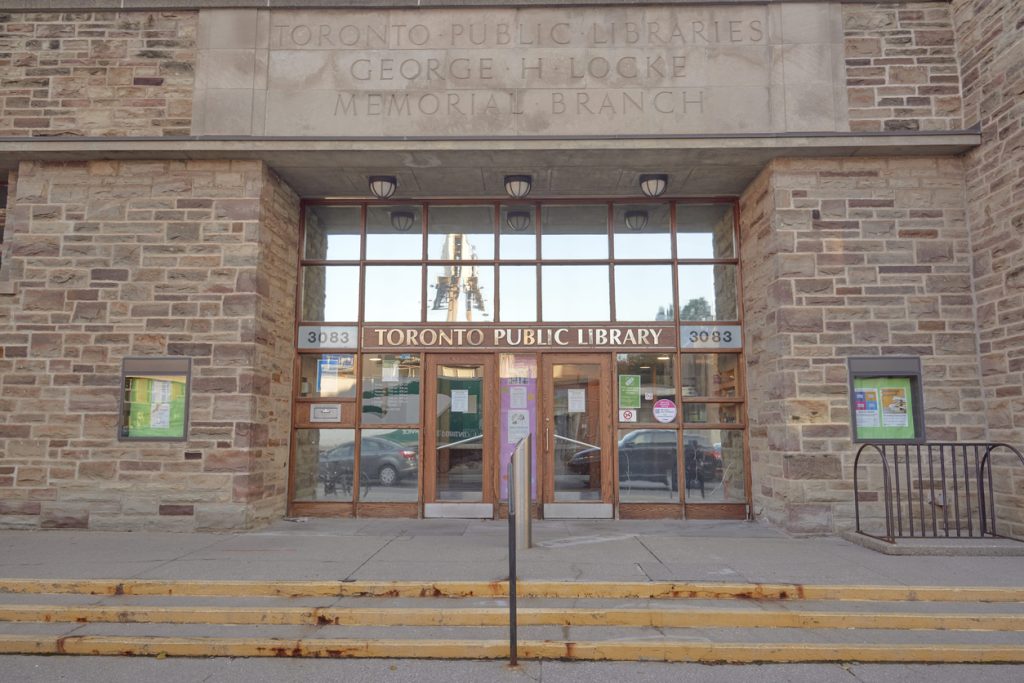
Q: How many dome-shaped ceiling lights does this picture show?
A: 3